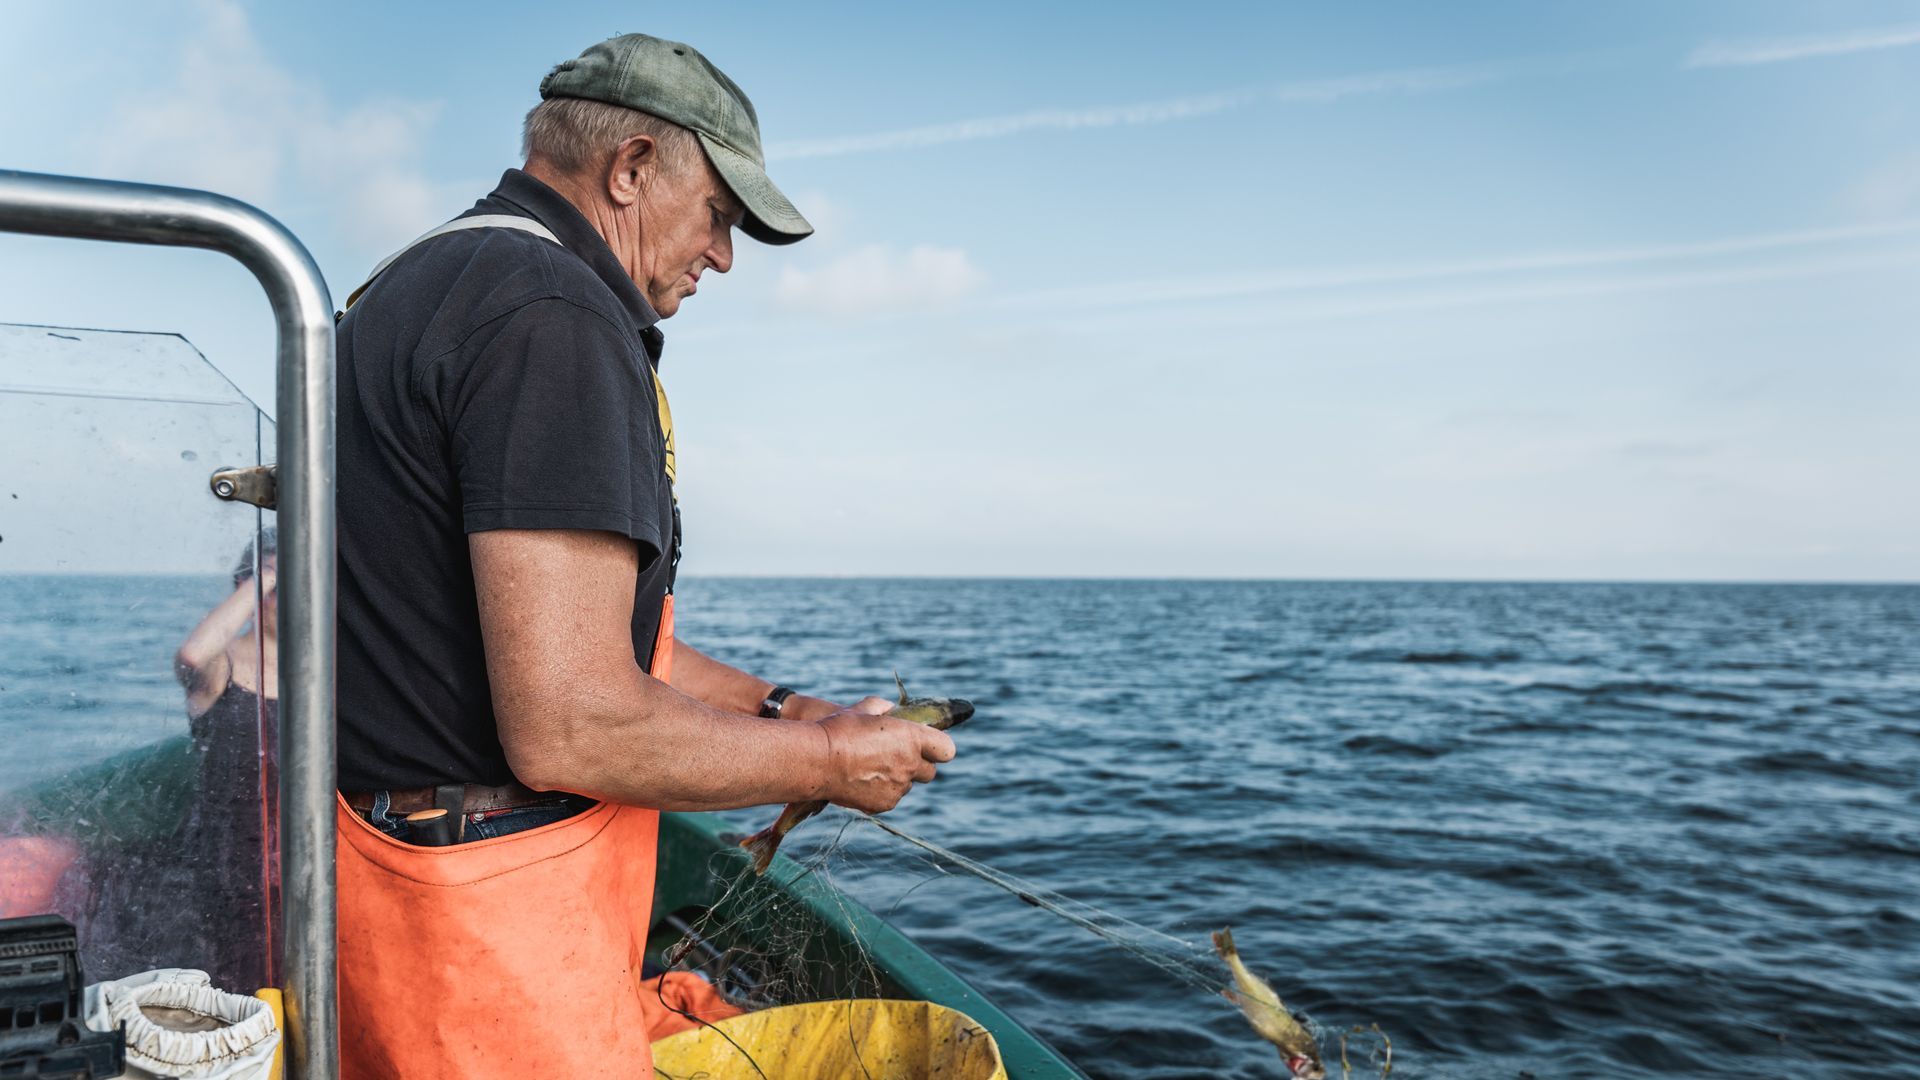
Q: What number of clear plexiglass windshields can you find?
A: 1